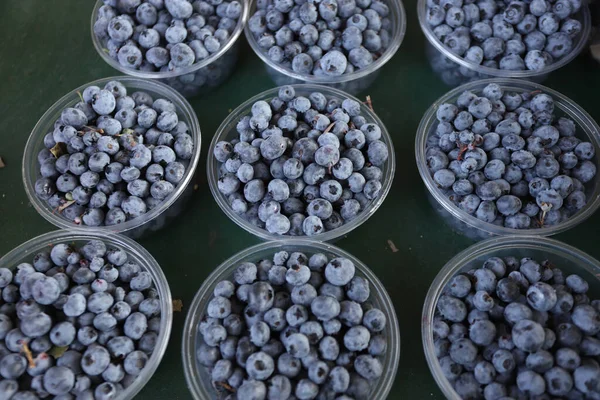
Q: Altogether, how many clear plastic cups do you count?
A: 9